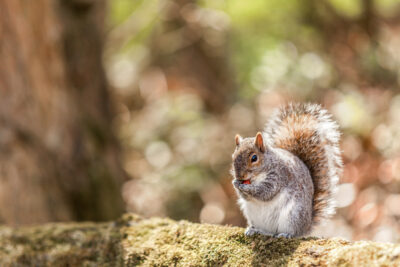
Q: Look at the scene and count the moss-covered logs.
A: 1